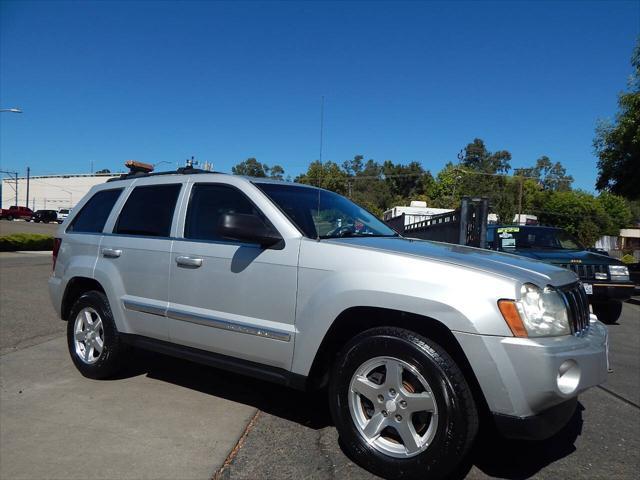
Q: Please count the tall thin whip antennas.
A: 1